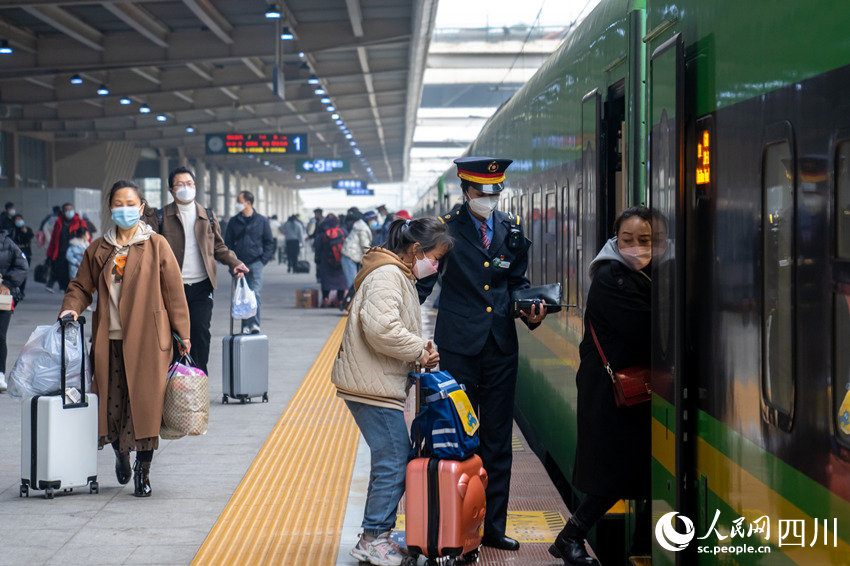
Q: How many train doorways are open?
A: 2